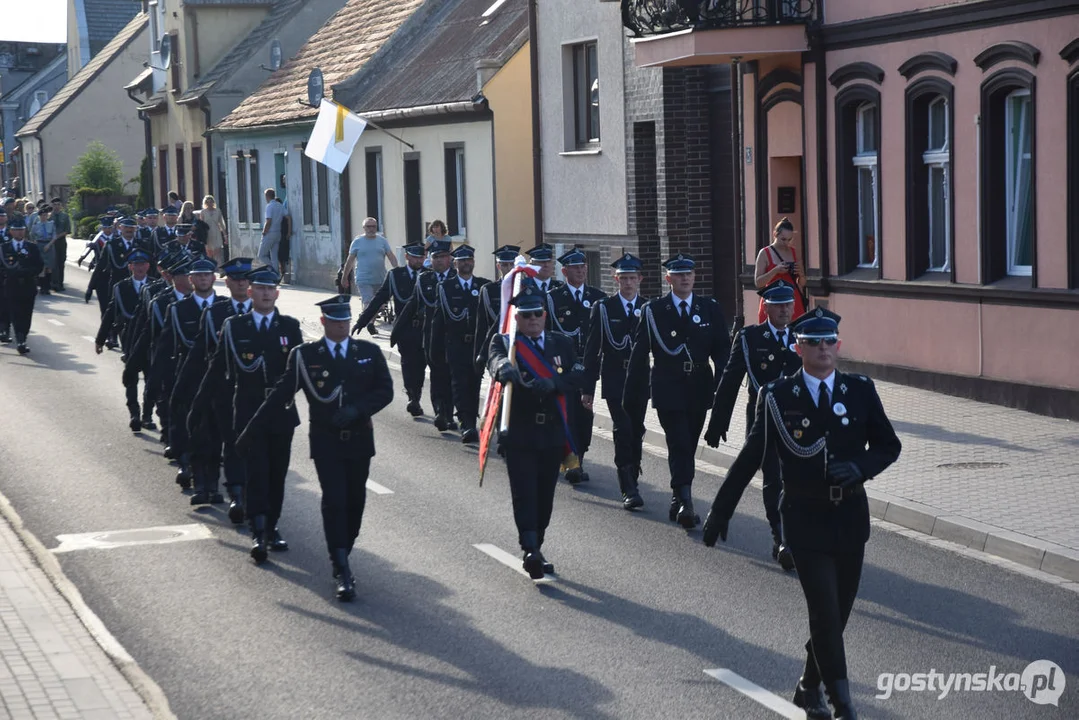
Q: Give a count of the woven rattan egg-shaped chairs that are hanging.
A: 0